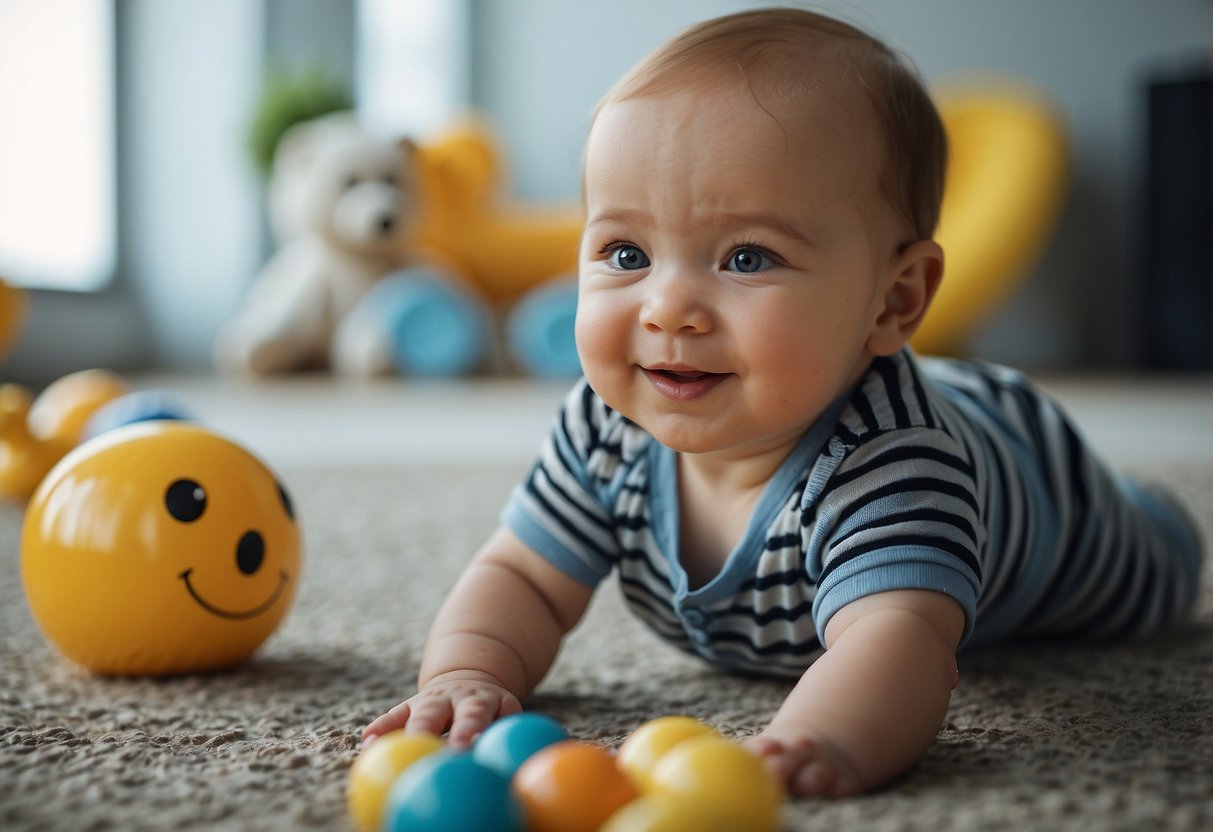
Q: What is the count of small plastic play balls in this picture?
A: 7